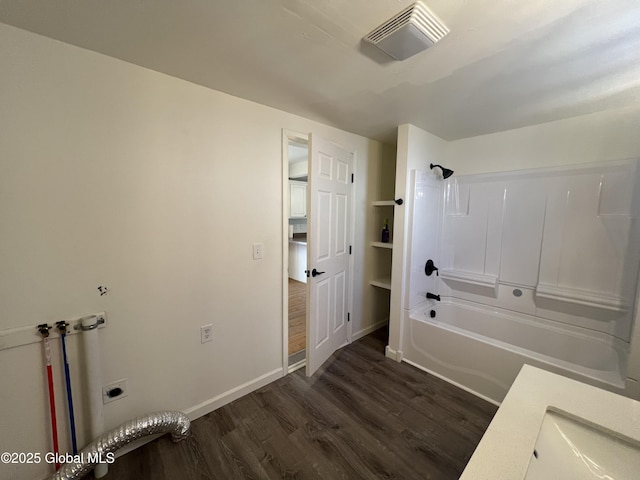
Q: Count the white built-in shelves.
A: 3